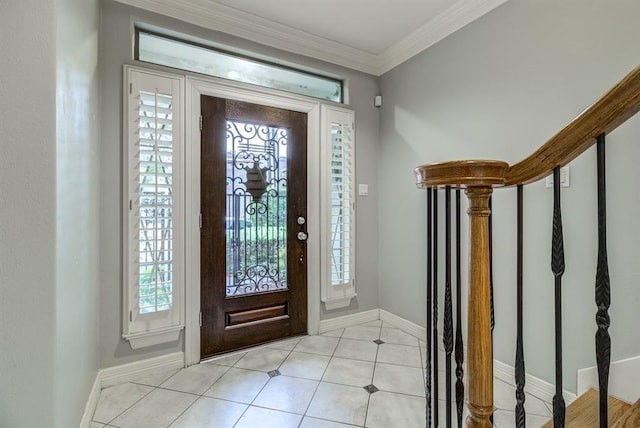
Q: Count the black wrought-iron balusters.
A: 8